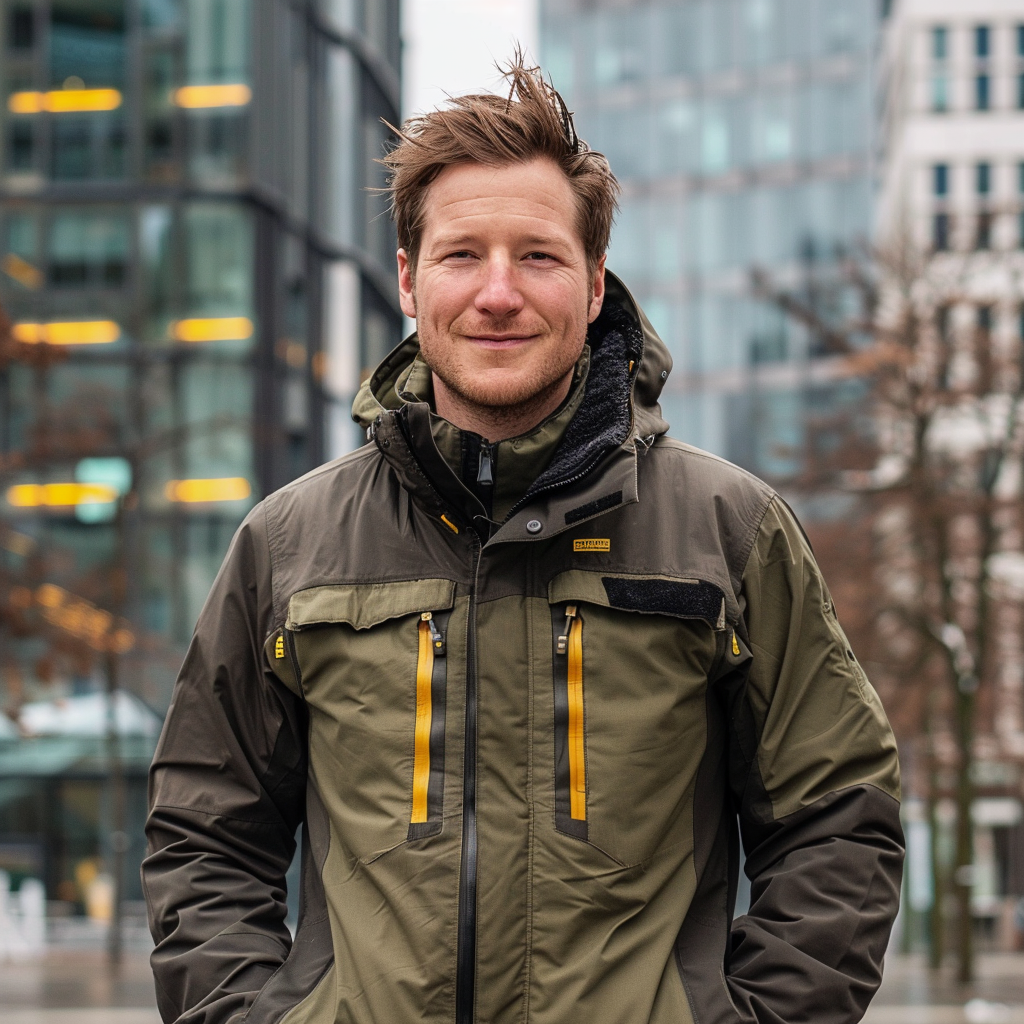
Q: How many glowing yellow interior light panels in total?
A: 6